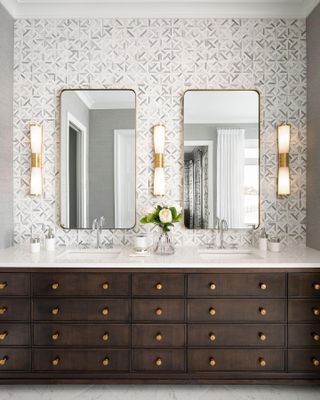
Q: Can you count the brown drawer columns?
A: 5